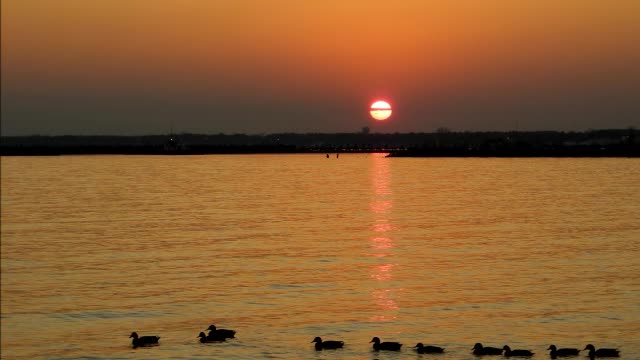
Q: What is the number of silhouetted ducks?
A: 10